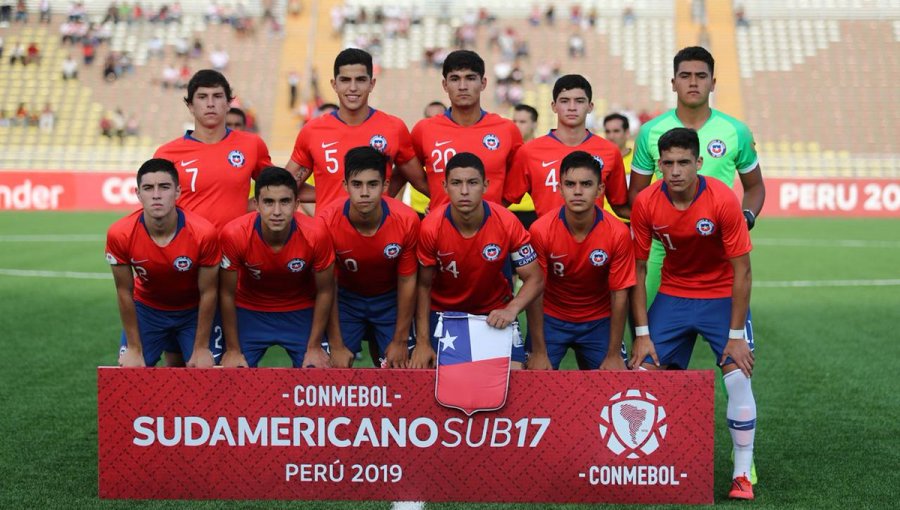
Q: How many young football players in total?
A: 11